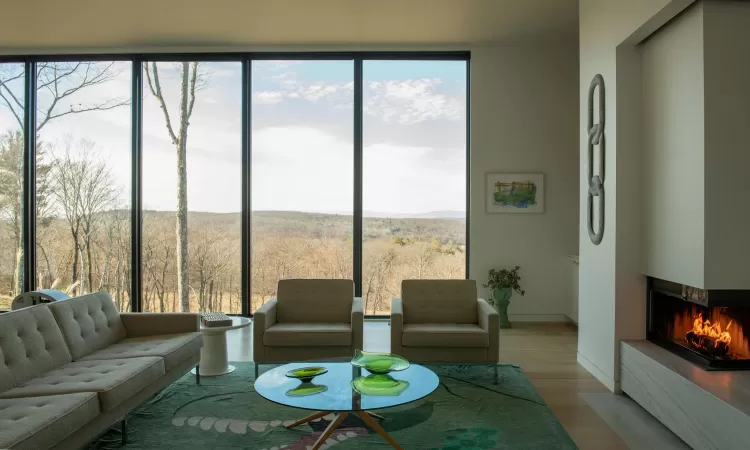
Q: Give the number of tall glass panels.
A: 5